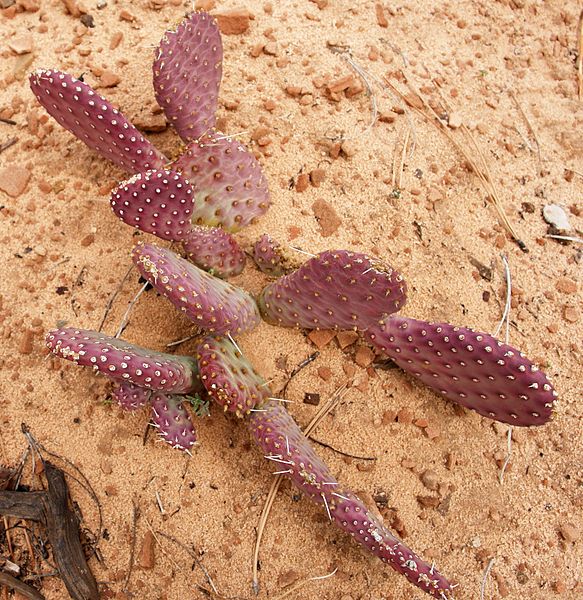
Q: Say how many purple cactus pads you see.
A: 15